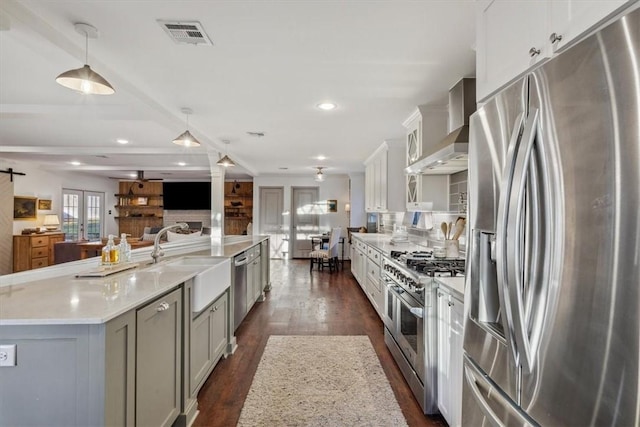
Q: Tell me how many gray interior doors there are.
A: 2